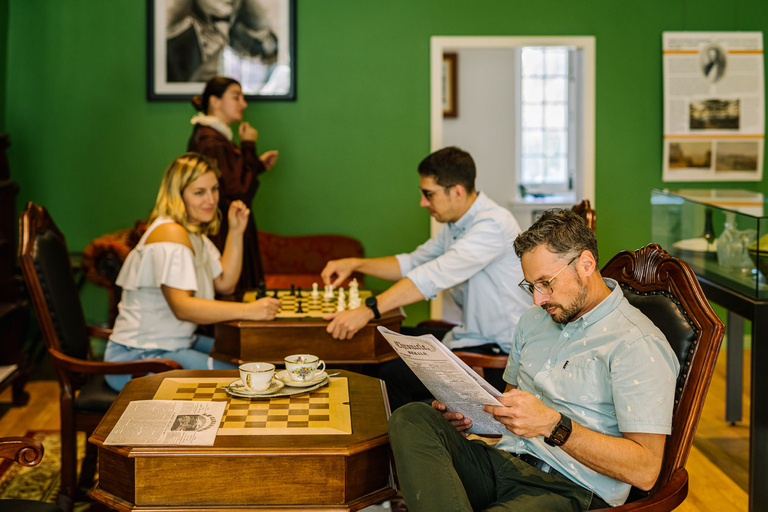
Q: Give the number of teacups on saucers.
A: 2